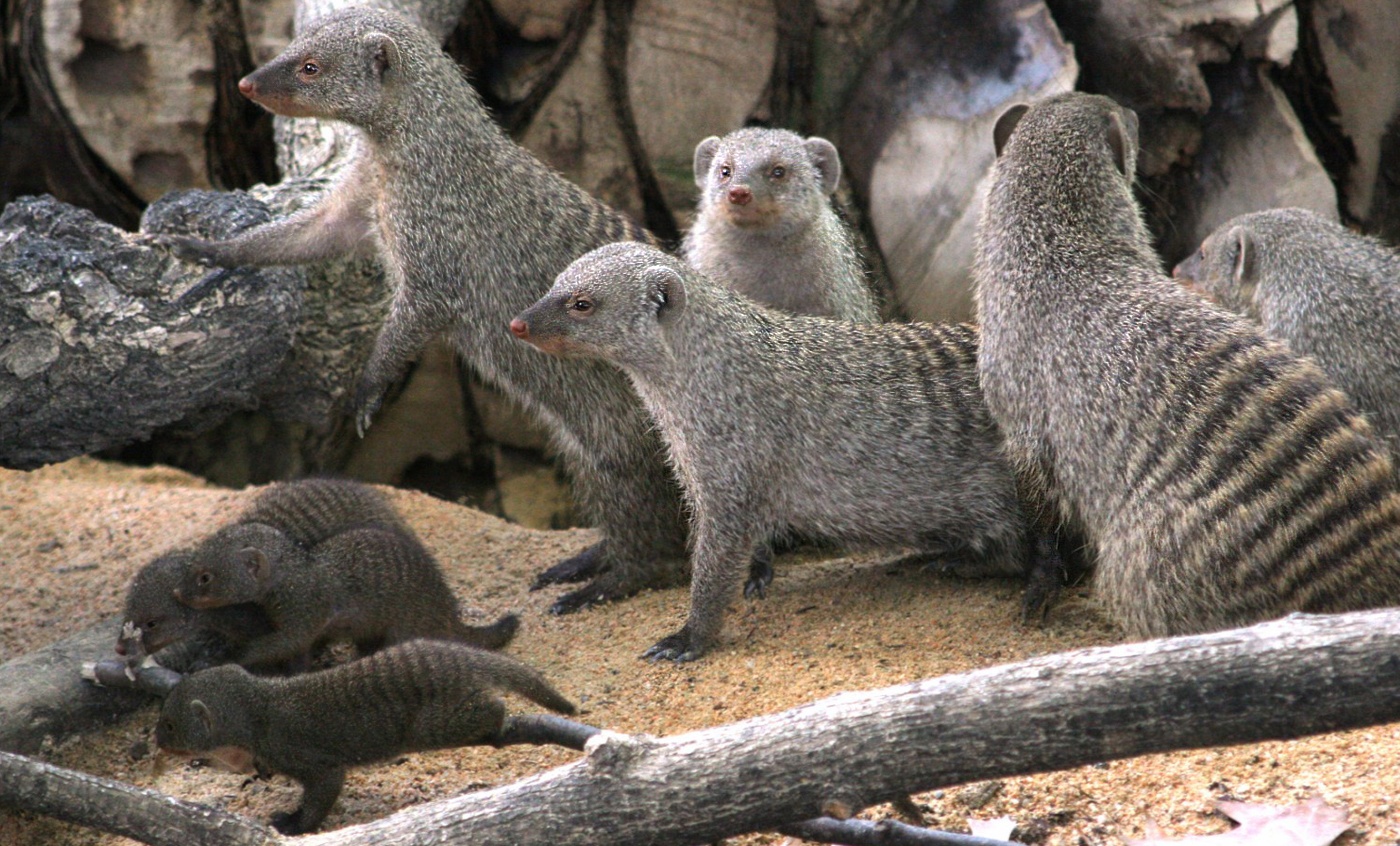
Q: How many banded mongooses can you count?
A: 8